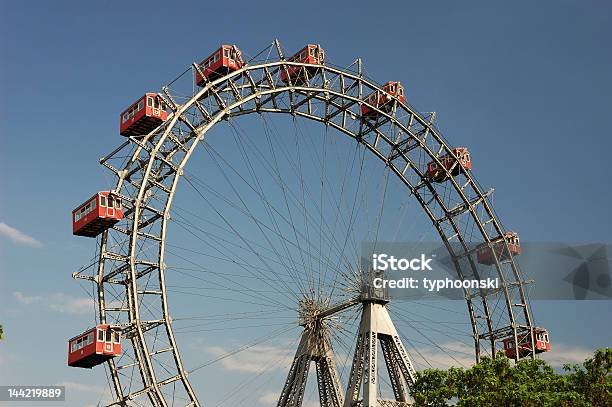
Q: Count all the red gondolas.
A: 9